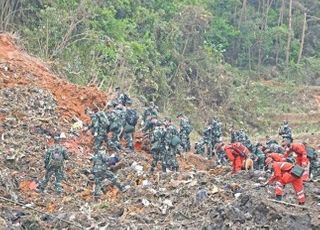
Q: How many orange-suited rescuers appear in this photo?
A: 4